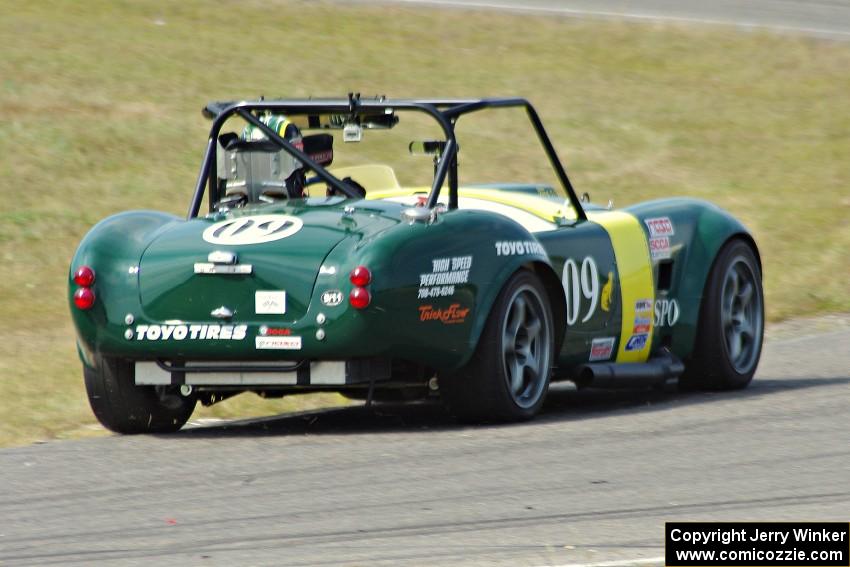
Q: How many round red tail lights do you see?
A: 4